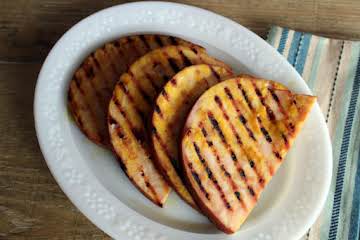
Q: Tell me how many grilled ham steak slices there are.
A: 4